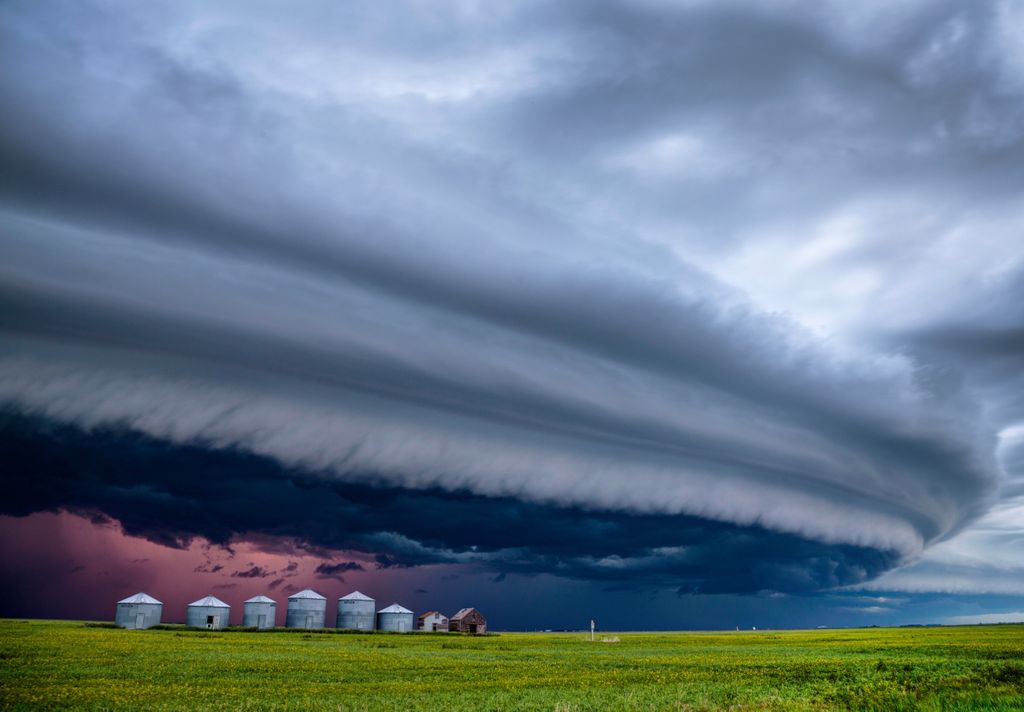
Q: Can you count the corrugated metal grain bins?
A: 6